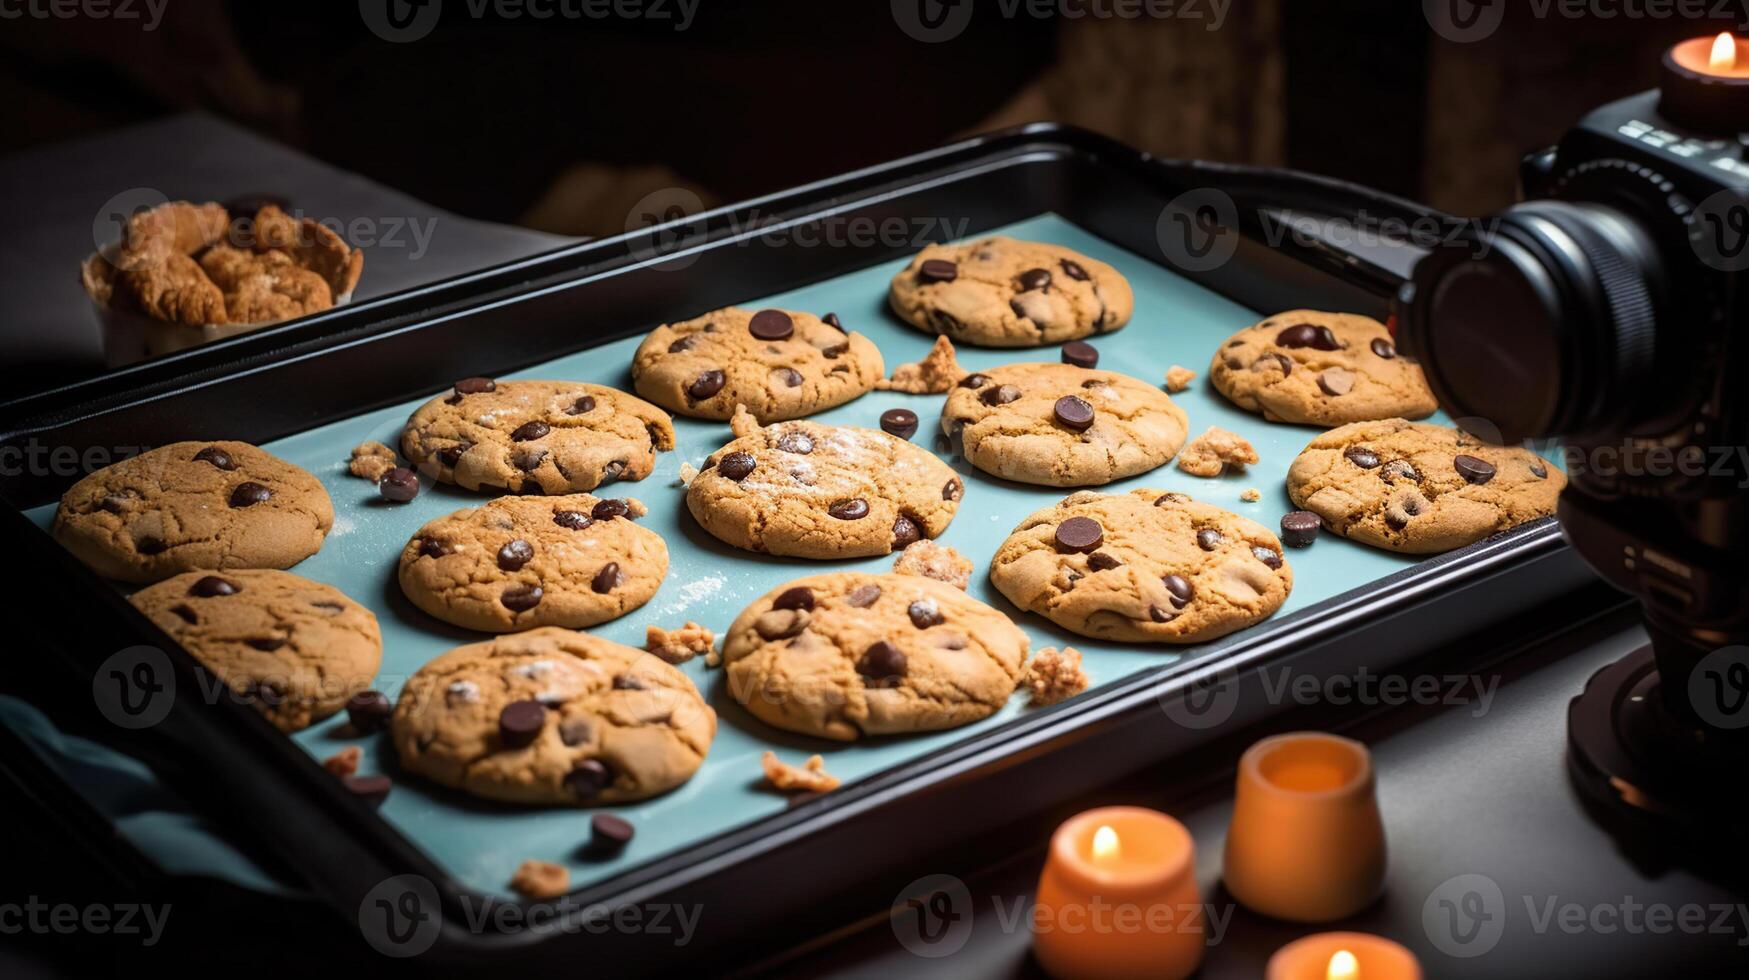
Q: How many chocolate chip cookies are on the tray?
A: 13